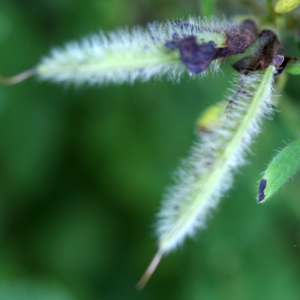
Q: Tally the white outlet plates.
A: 0